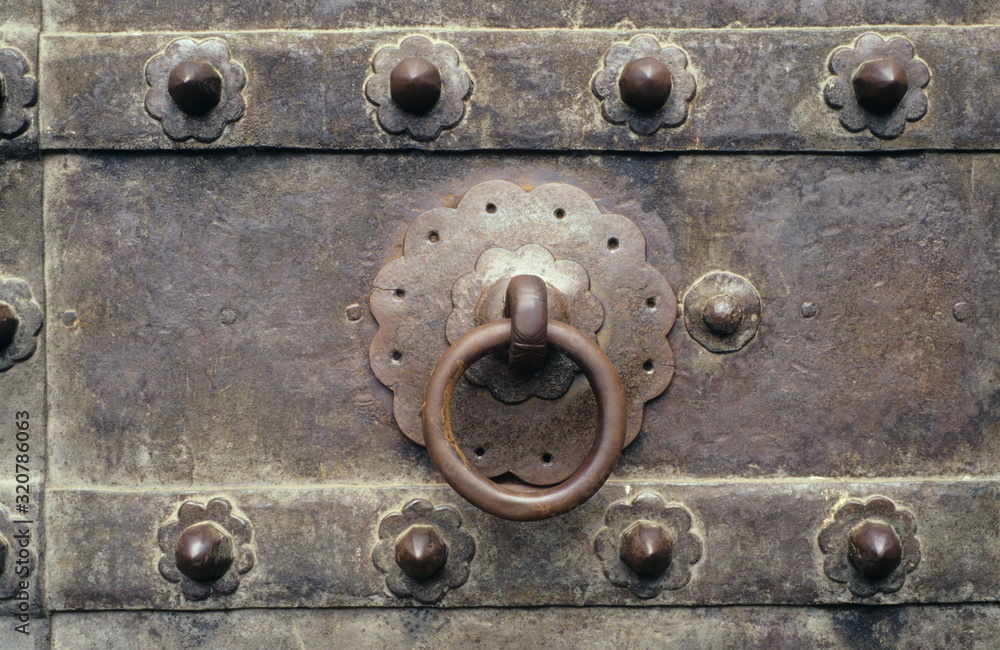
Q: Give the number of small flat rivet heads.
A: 5